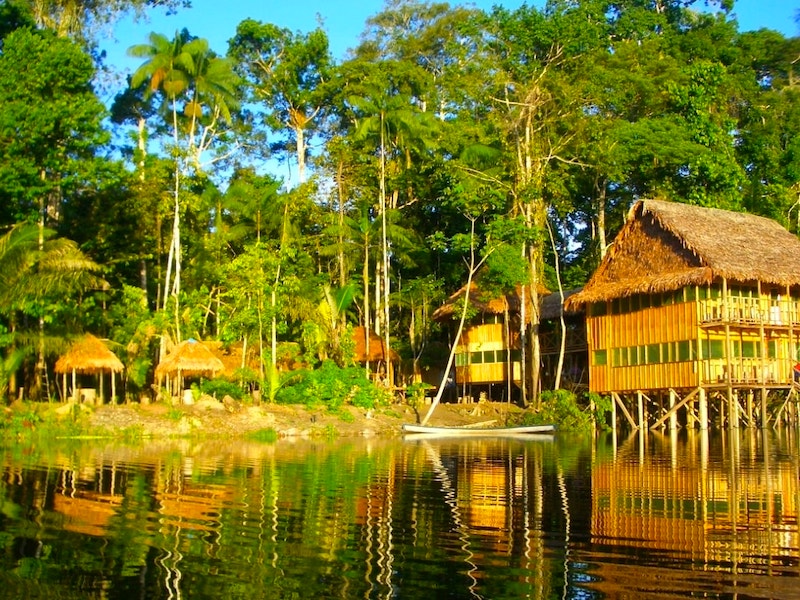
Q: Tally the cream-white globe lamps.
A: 0